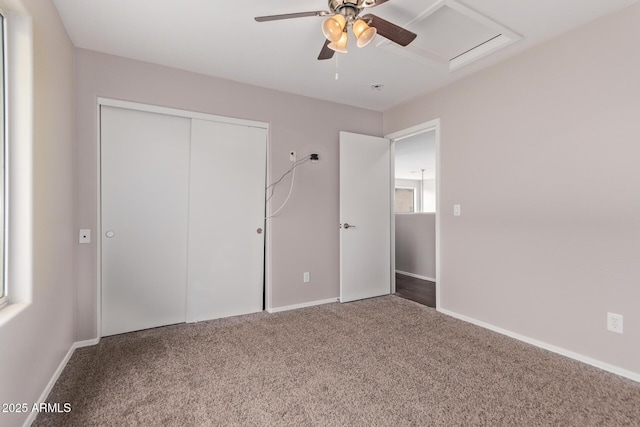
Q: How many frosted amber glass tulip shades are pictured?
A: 3